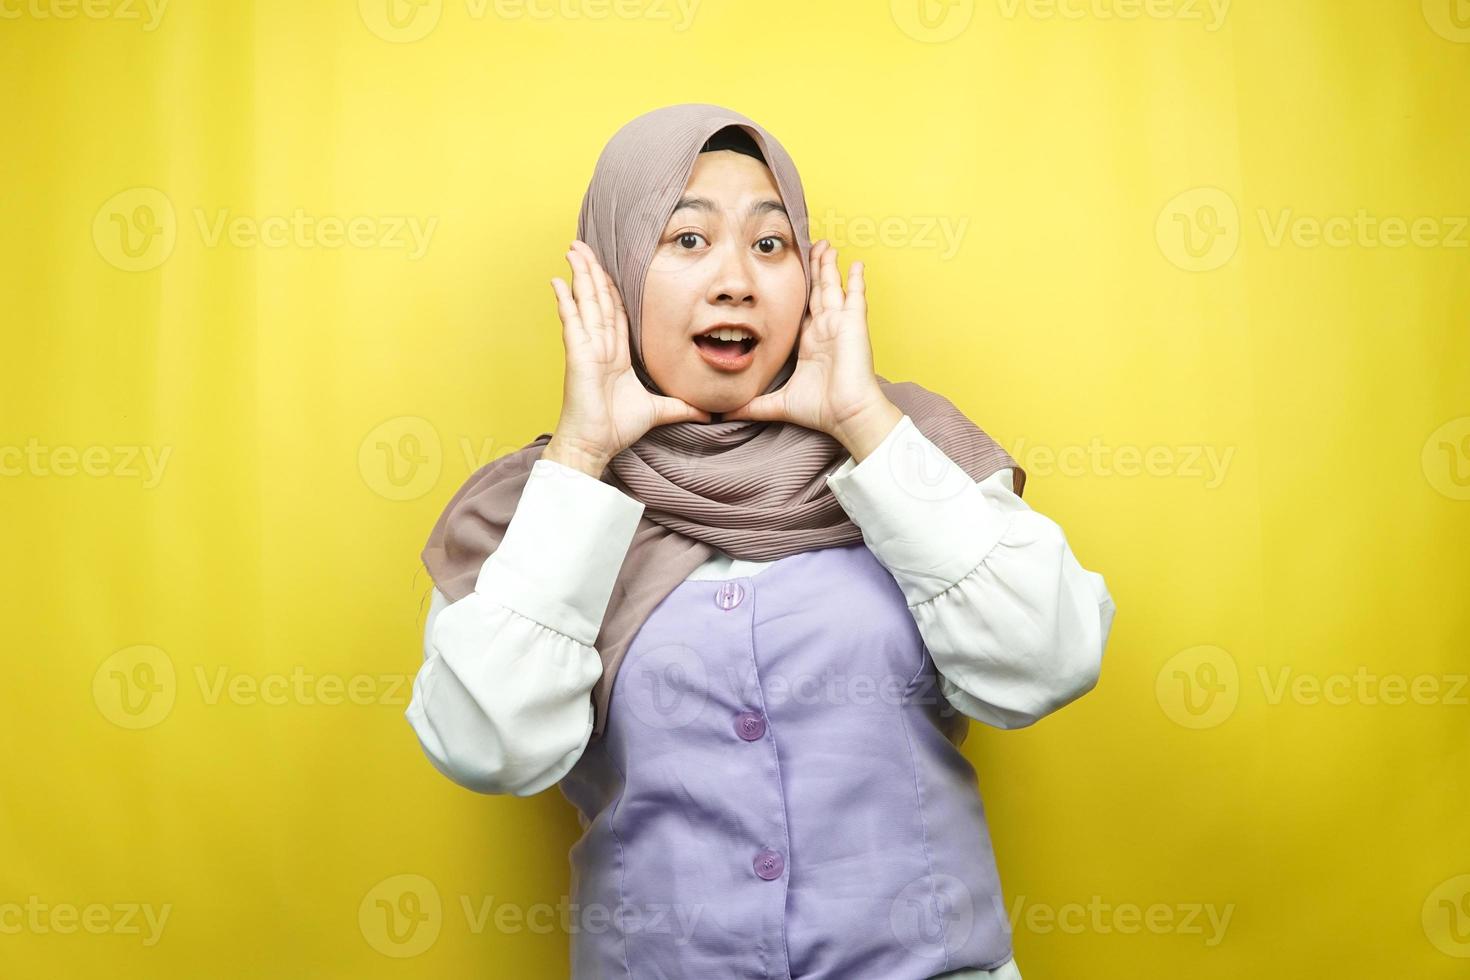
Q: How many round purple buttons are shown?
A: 3